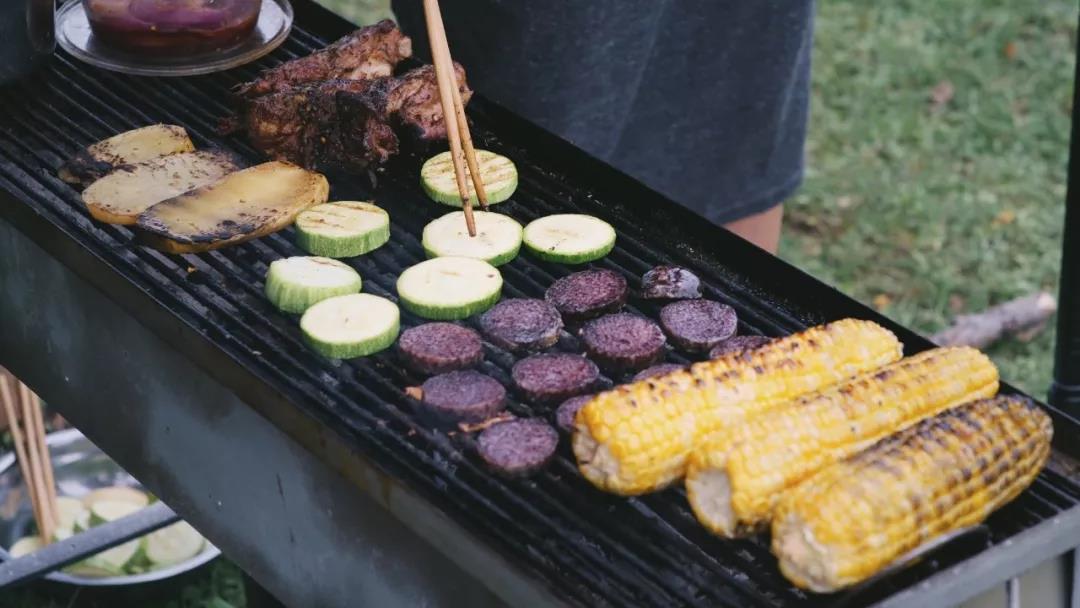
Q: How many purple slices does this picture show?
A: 12